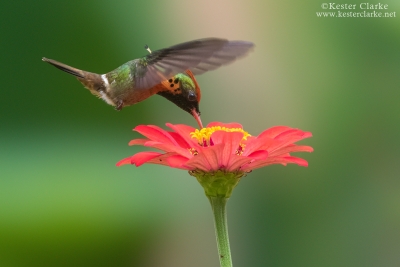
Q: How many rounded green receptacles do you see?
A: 1